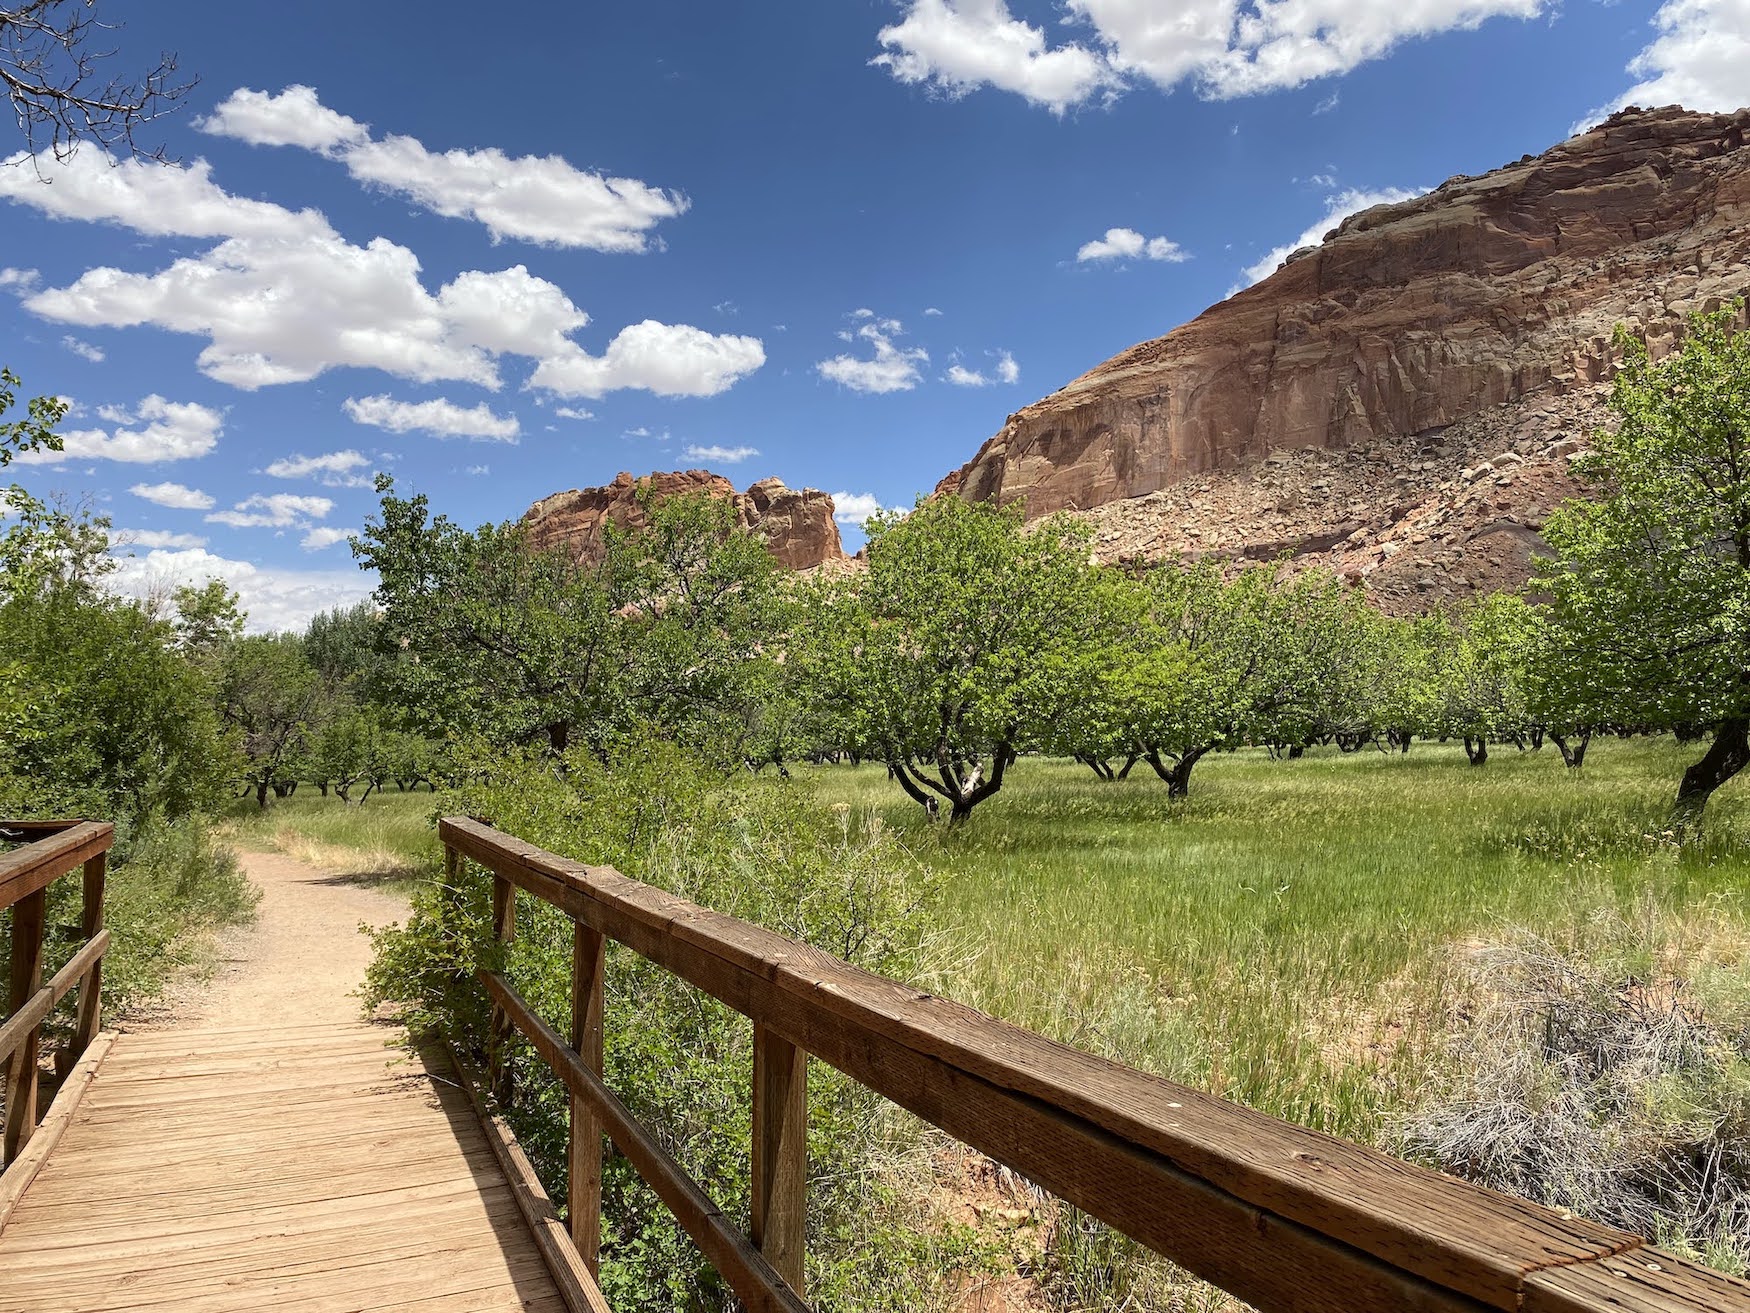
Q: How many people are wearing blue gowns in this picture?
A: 0